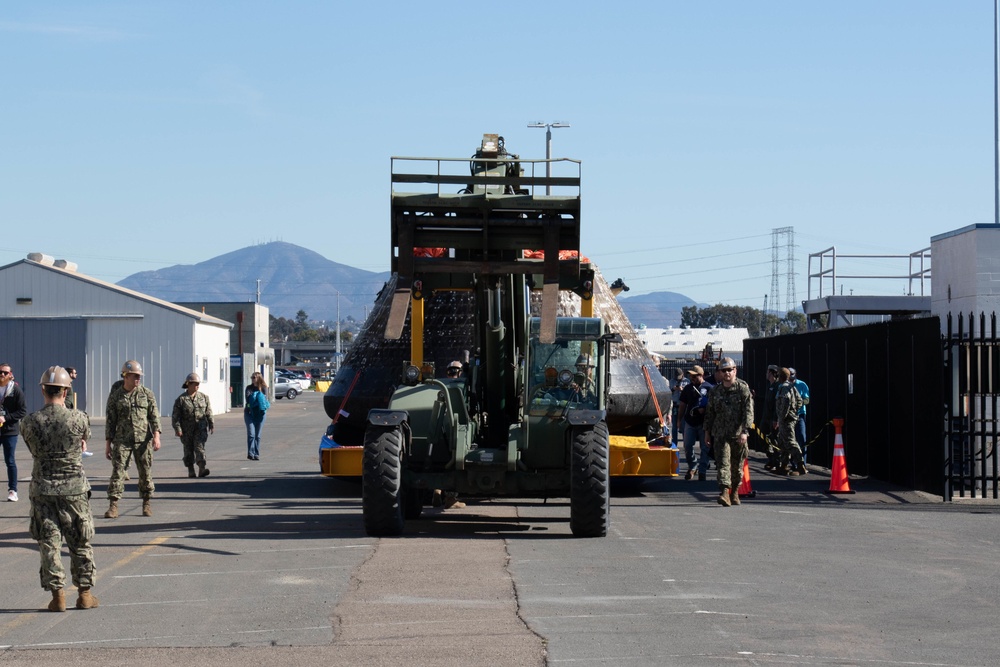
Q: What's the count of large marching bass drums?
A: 0